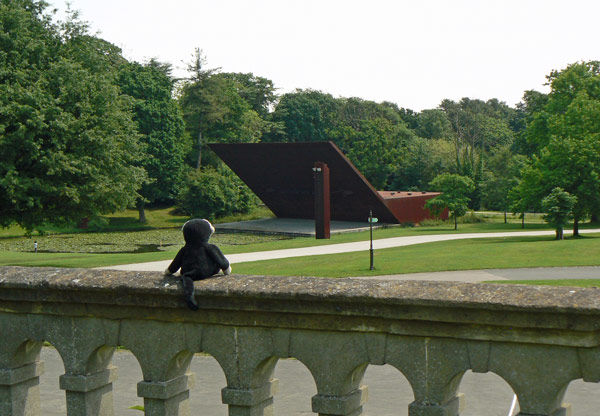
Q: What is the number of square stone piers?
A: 7